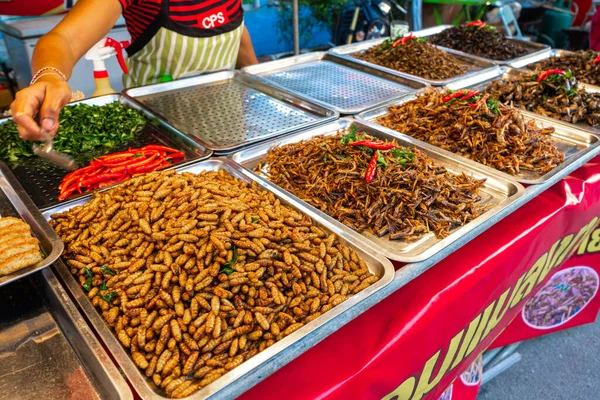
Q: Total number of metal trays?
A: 12